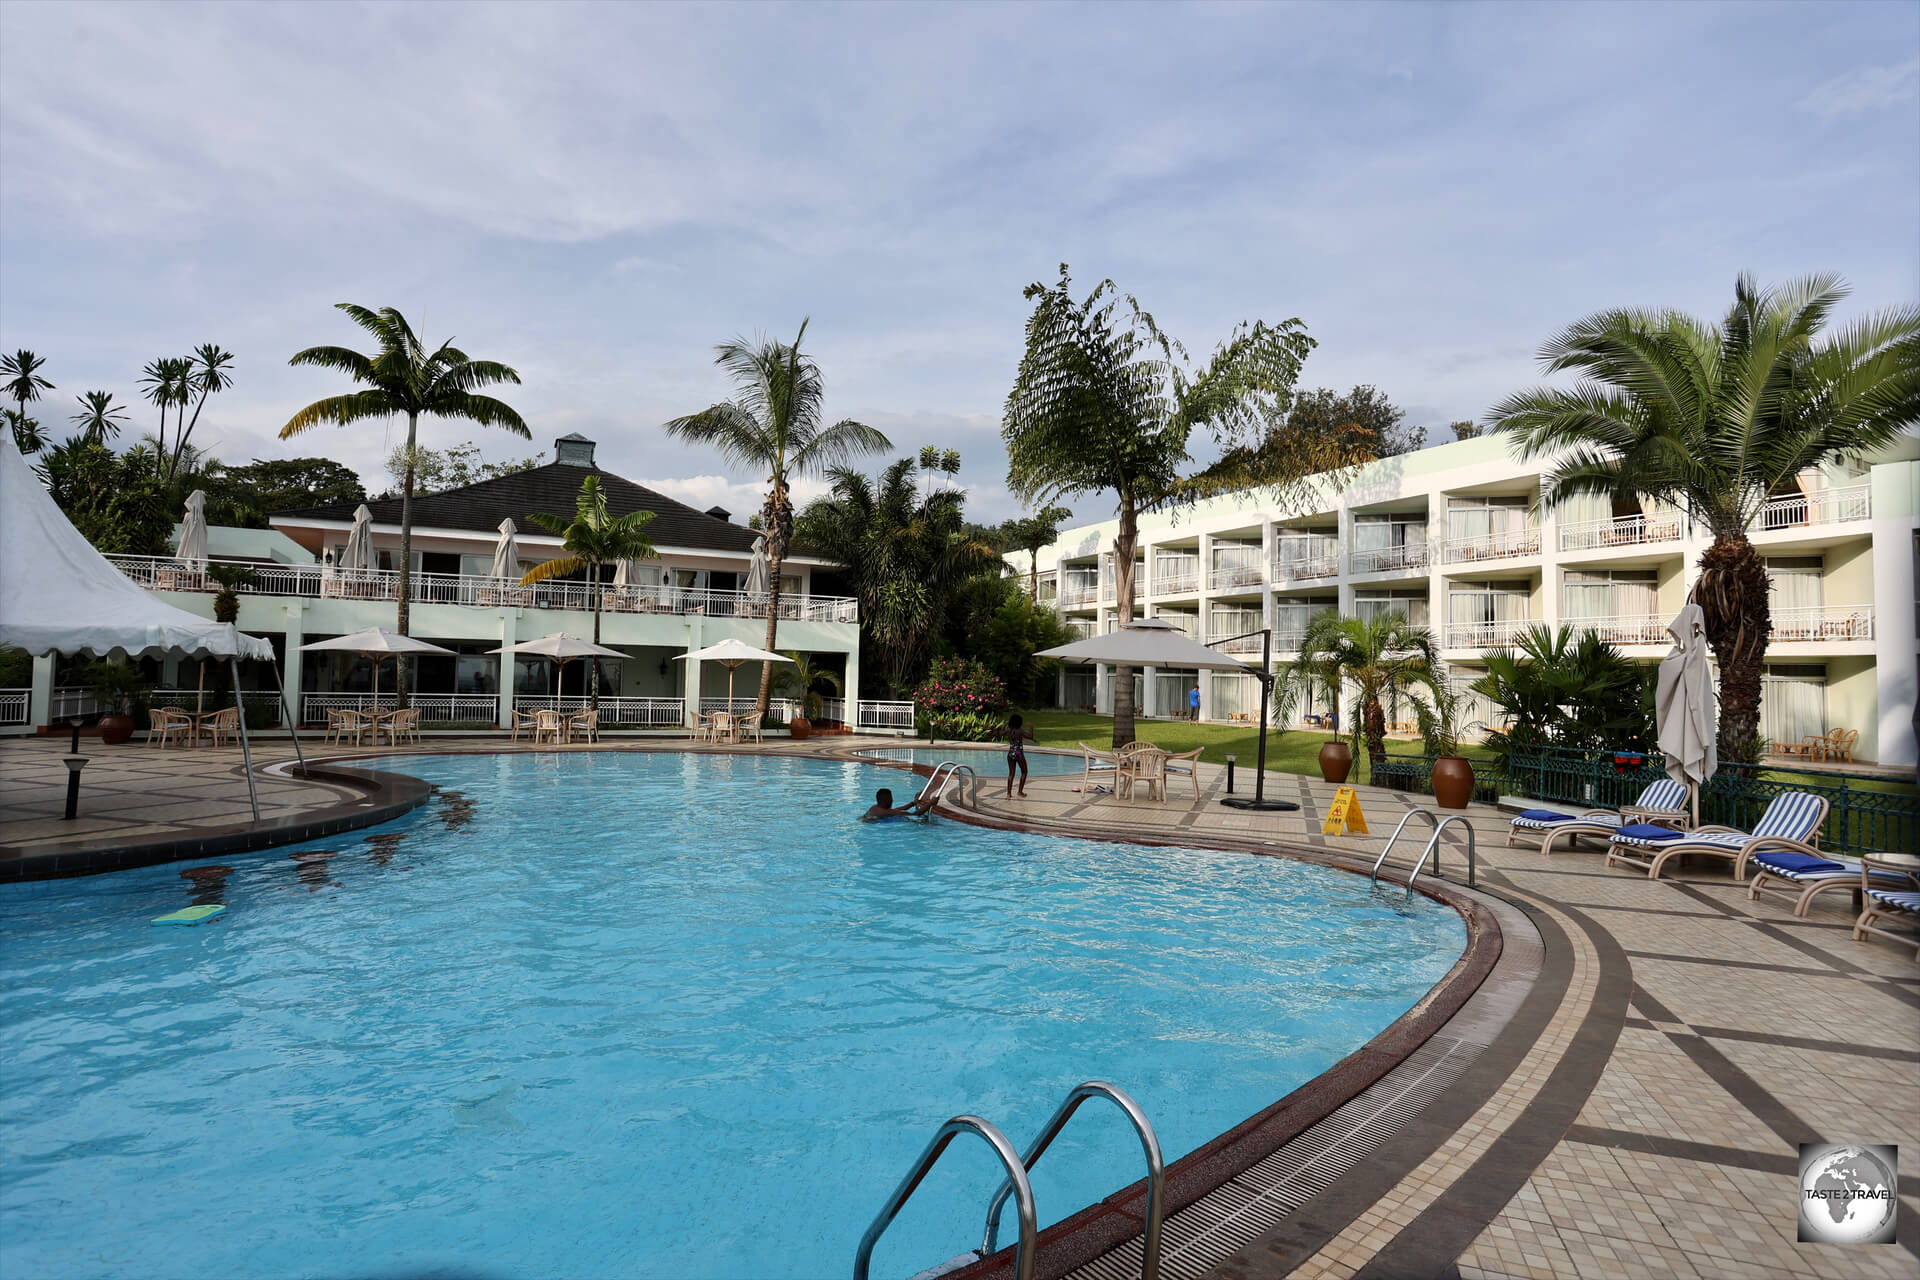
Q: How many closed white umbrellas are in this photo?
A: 6